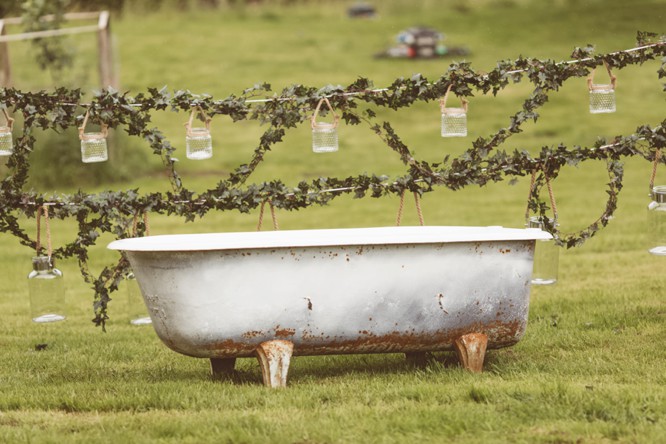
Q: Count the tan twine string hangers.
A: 12